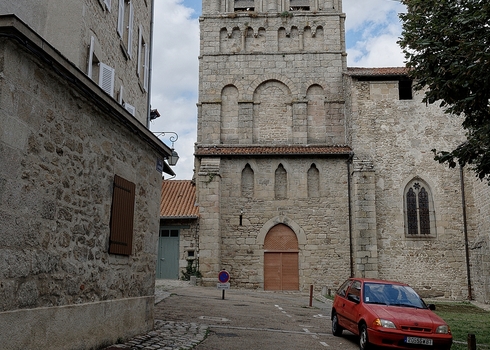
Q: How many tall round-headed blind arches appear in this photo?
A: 3